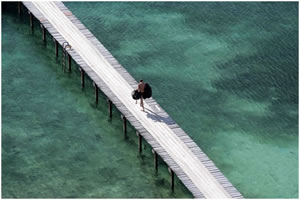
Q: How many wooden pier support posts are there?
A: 12